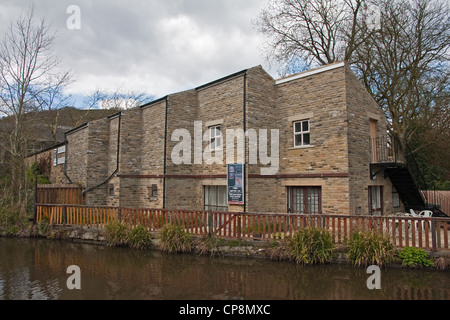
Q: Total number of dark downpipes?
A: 4